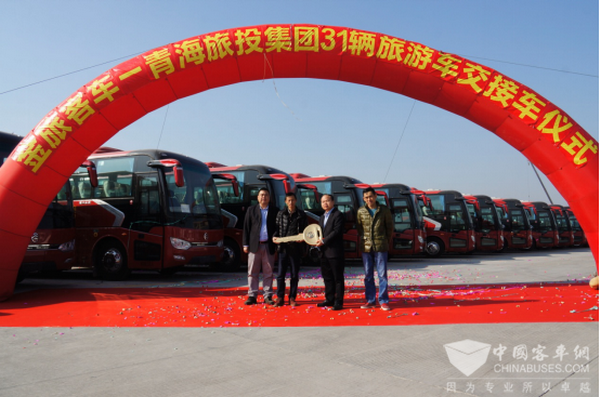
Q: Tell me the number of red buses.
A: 11